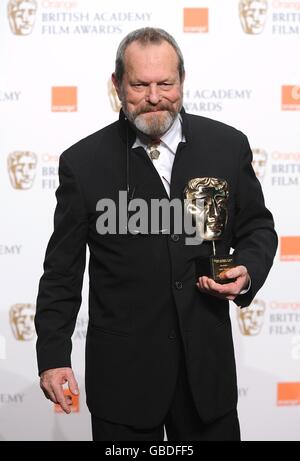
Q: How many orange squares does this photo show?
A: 6